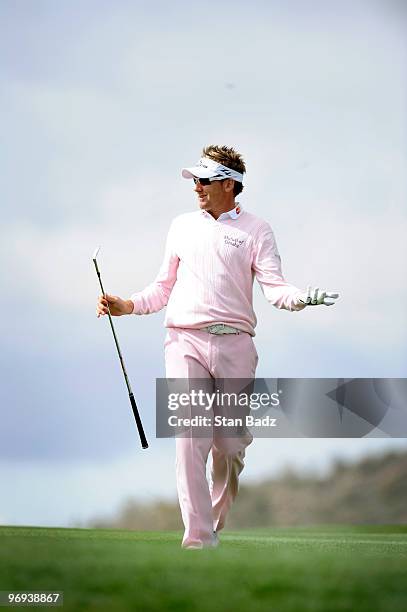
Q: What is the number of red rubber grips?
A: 0